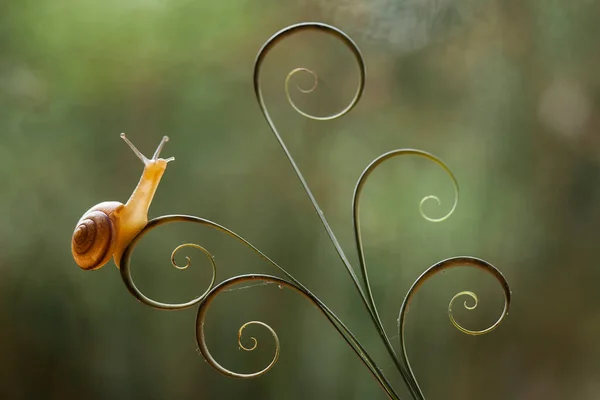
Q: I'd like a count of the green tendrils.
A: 5